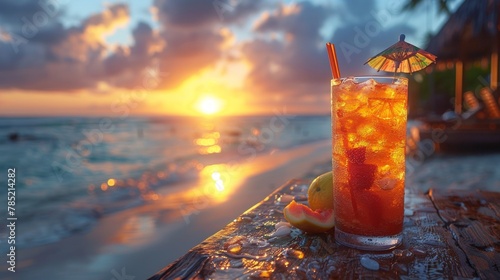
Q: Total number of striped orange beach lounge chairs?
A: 2